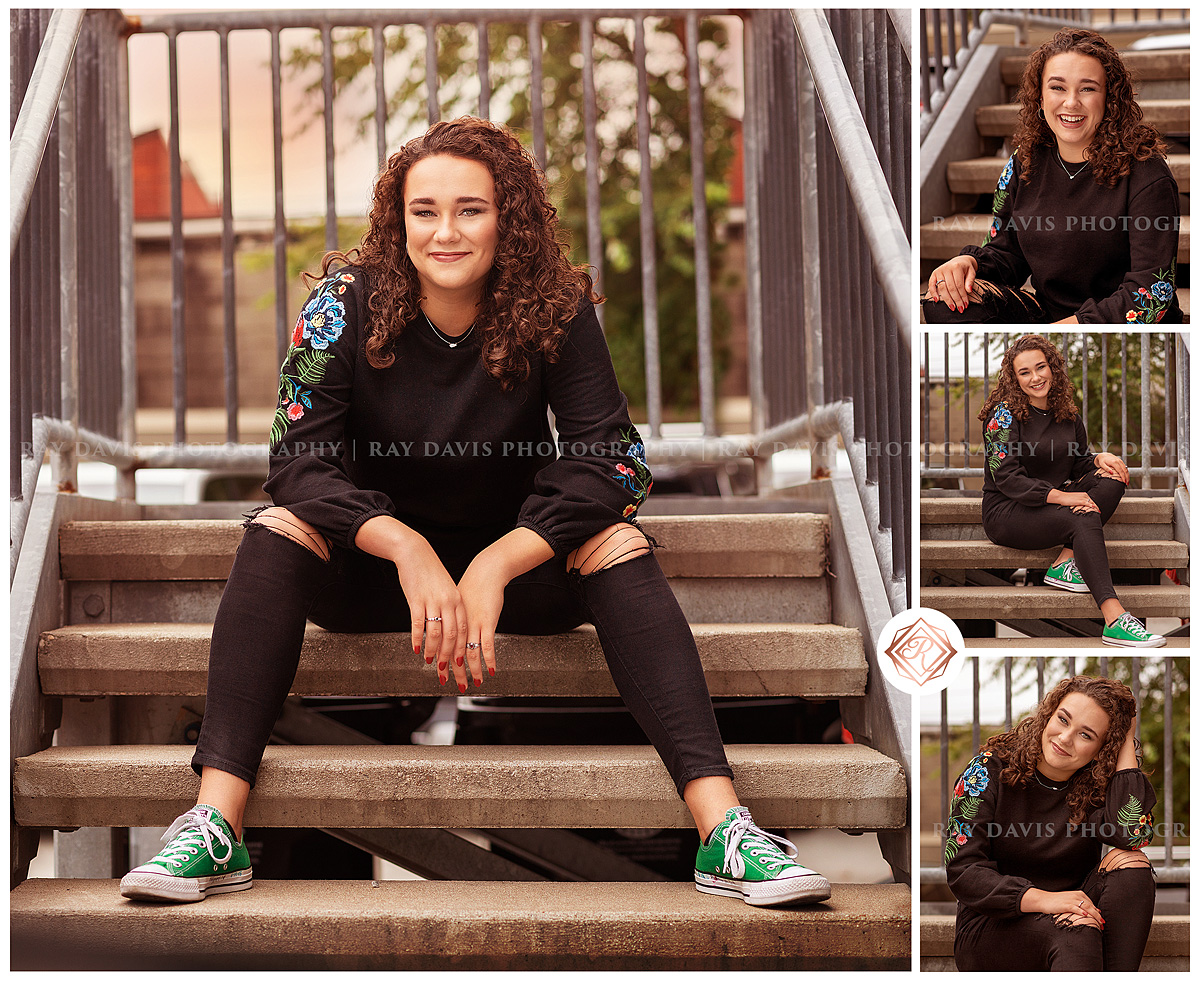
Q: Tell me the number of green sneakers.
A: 4